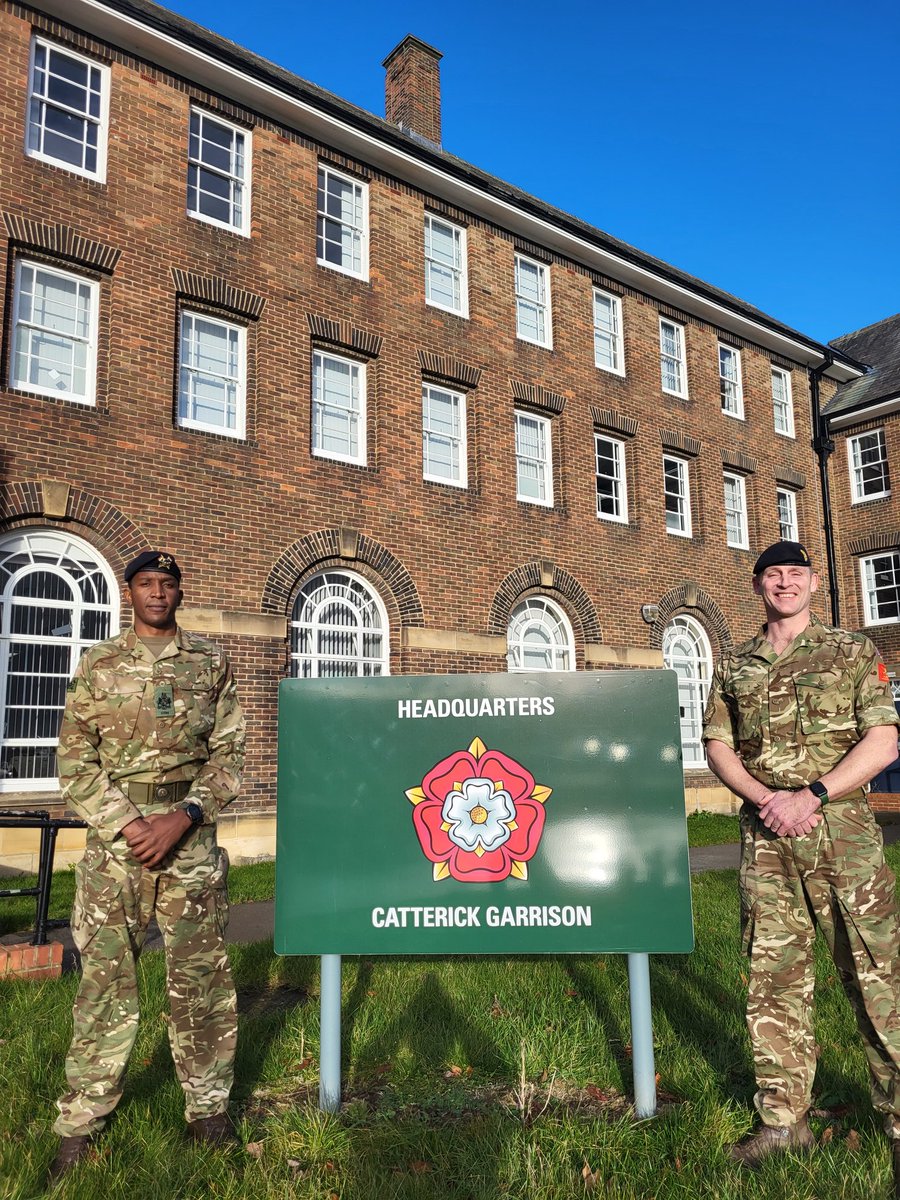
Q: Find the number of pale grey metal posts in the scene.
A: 2